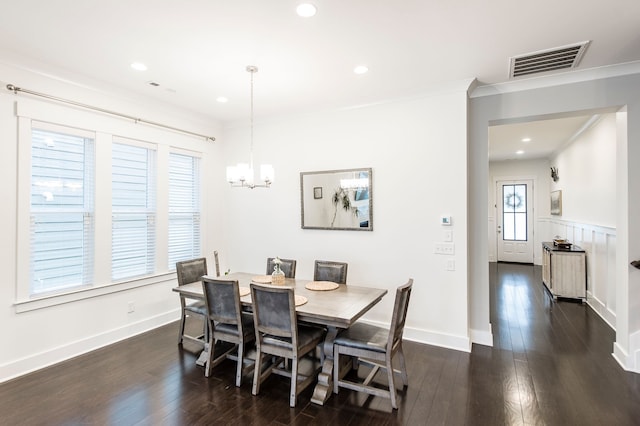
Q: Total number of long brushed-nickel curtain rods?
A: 1